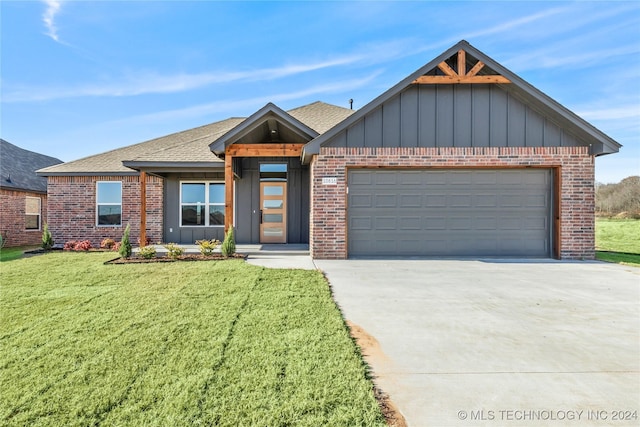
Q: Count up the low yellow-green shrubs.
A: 3